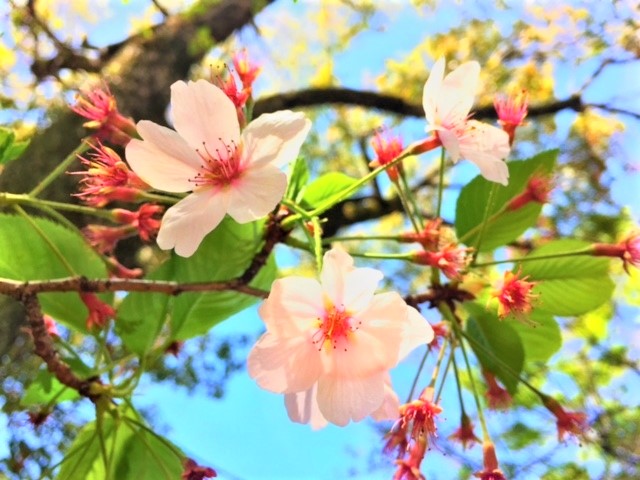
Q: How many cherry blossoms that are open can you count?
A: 3